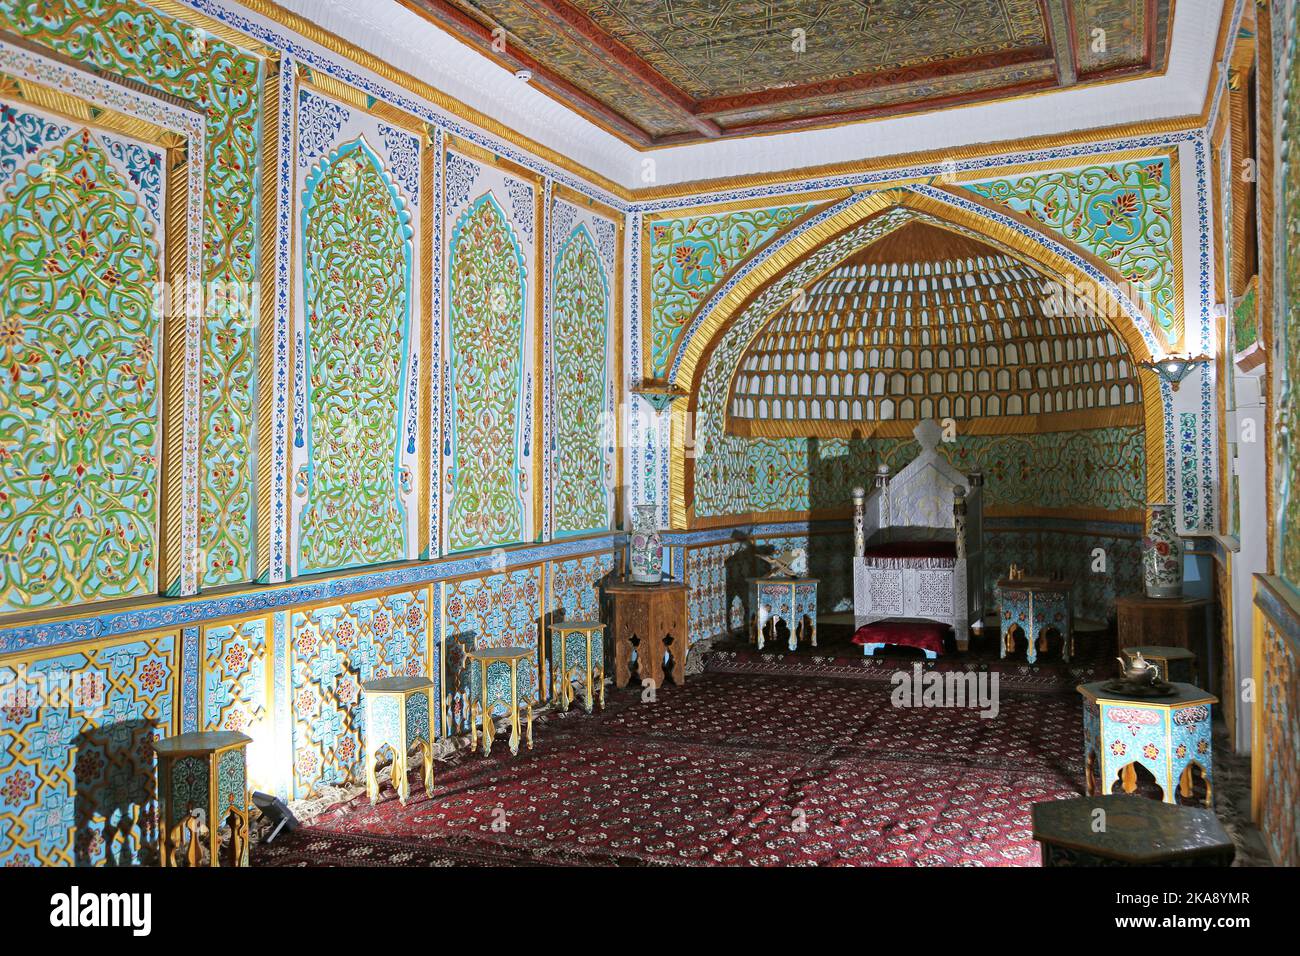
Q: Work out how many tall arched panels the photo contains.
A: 4